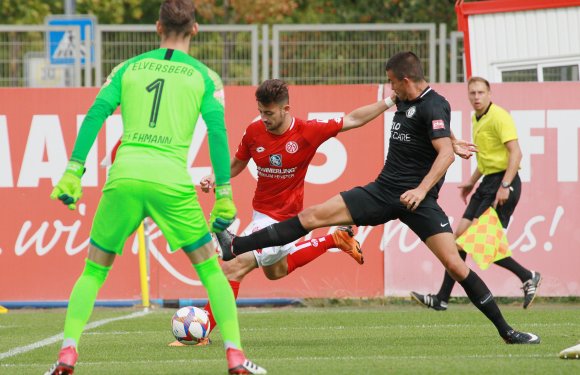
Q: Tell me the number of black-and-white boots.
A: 4